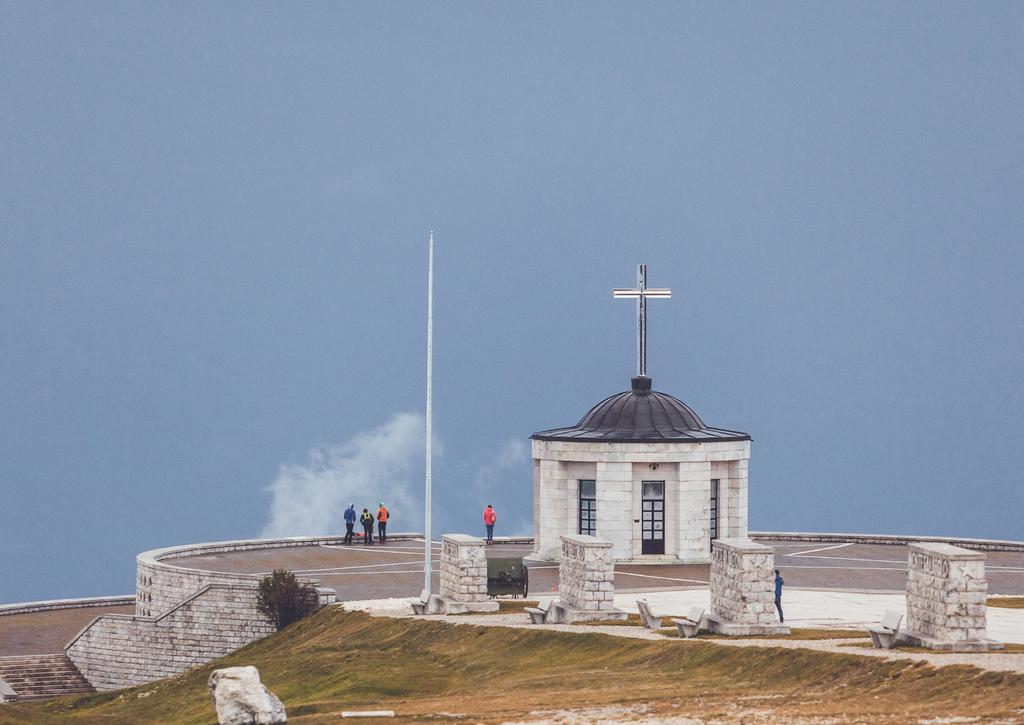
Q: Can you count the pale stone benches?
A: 5